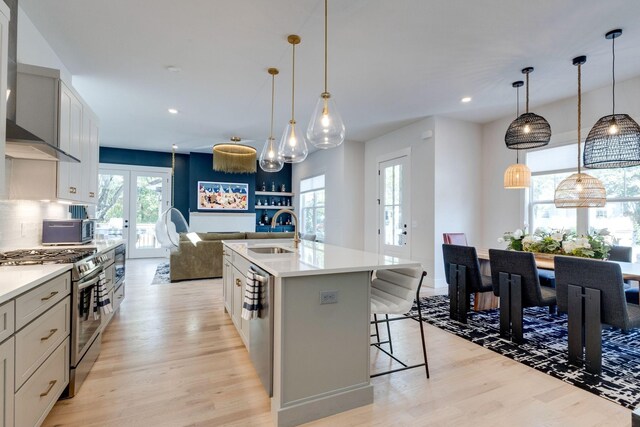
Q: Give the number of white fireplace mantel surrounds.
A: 1